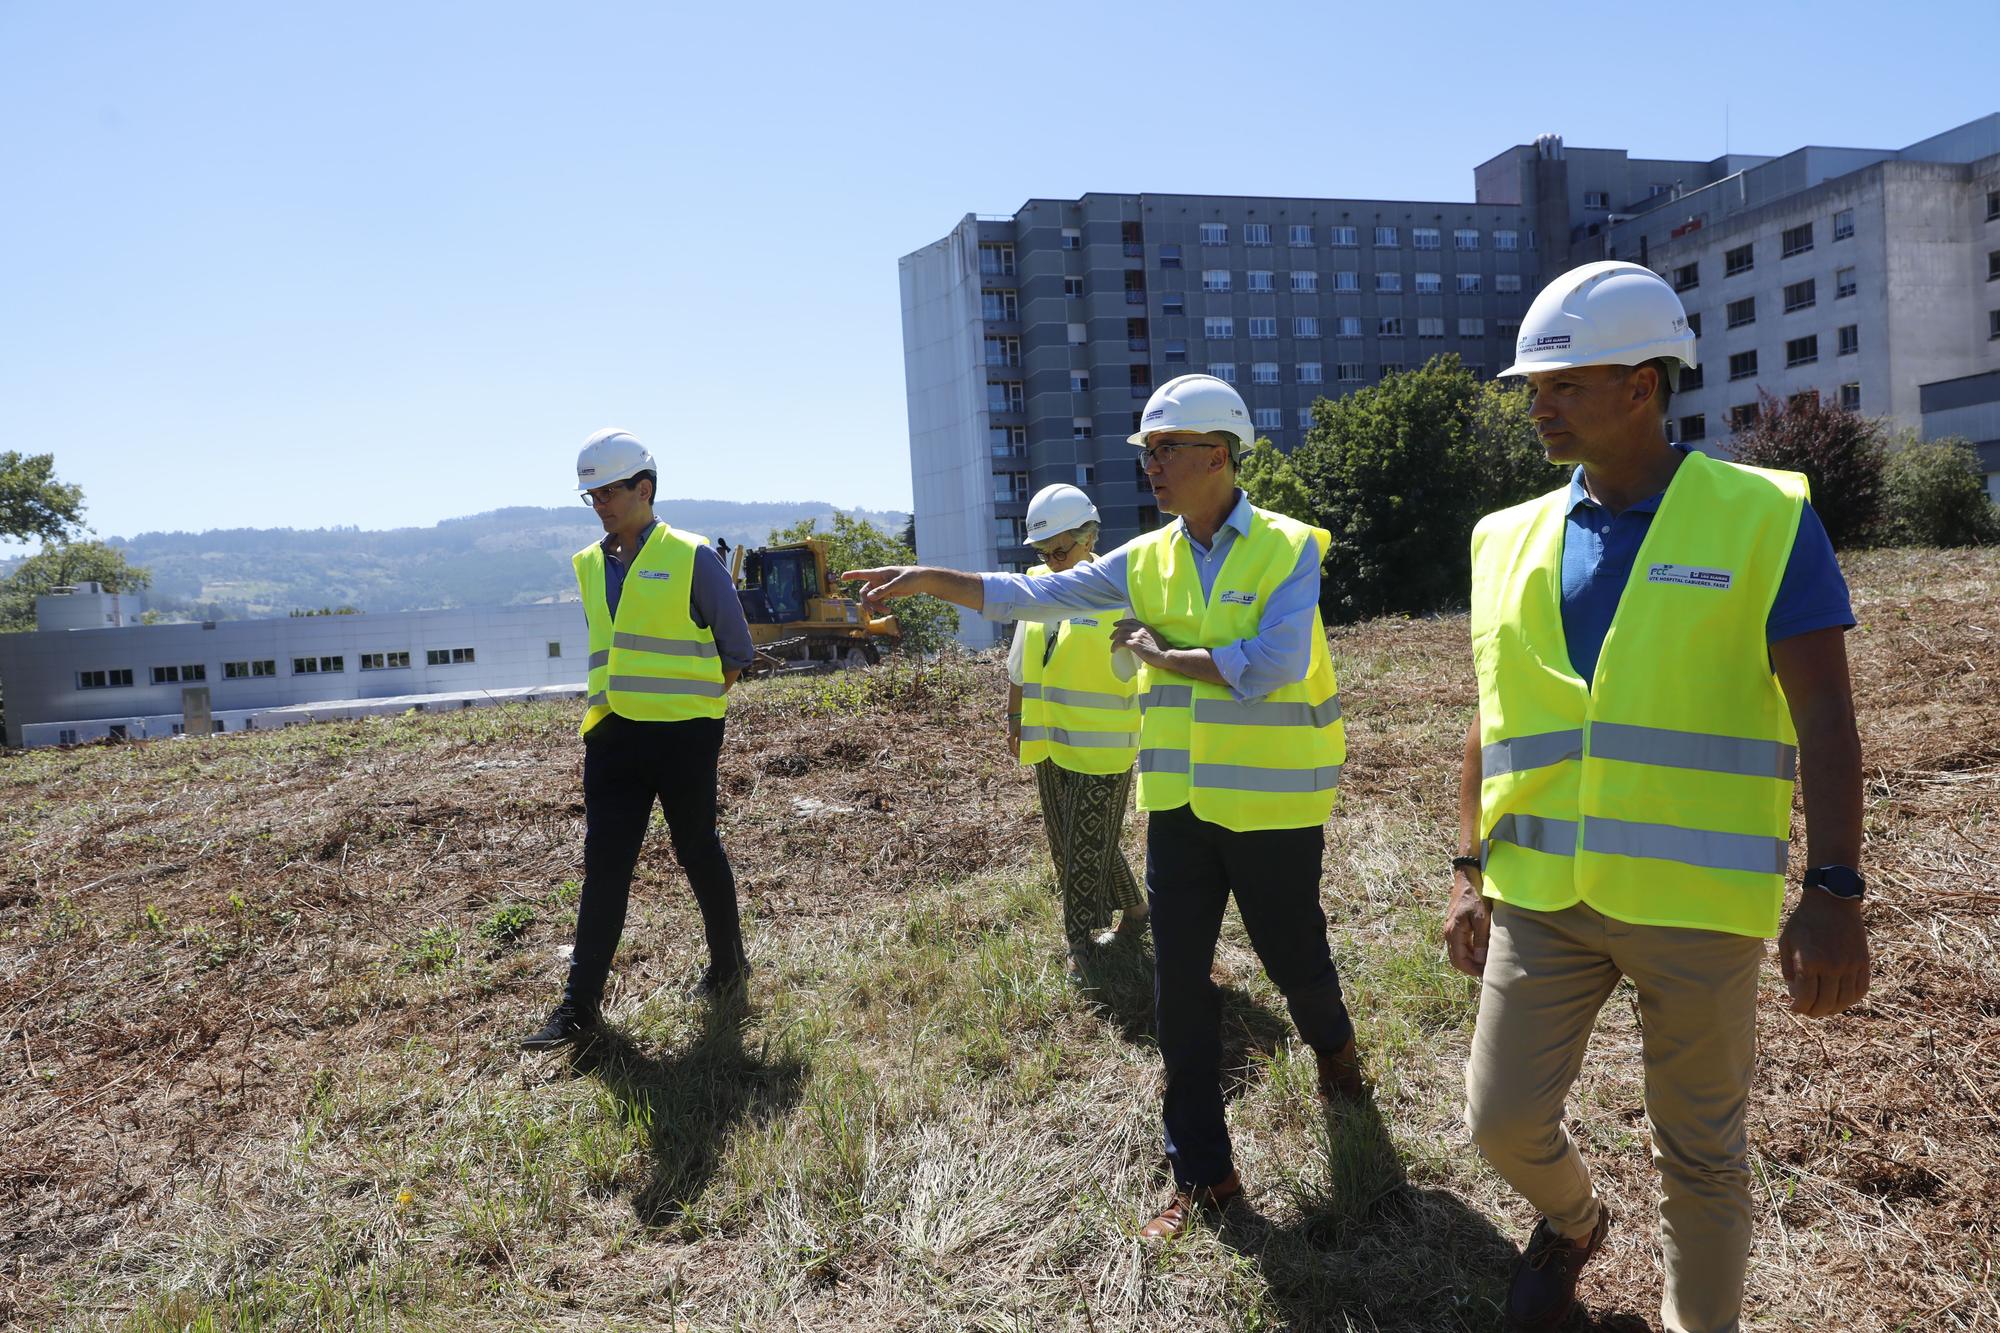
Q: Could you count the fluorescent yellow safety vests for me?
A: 4